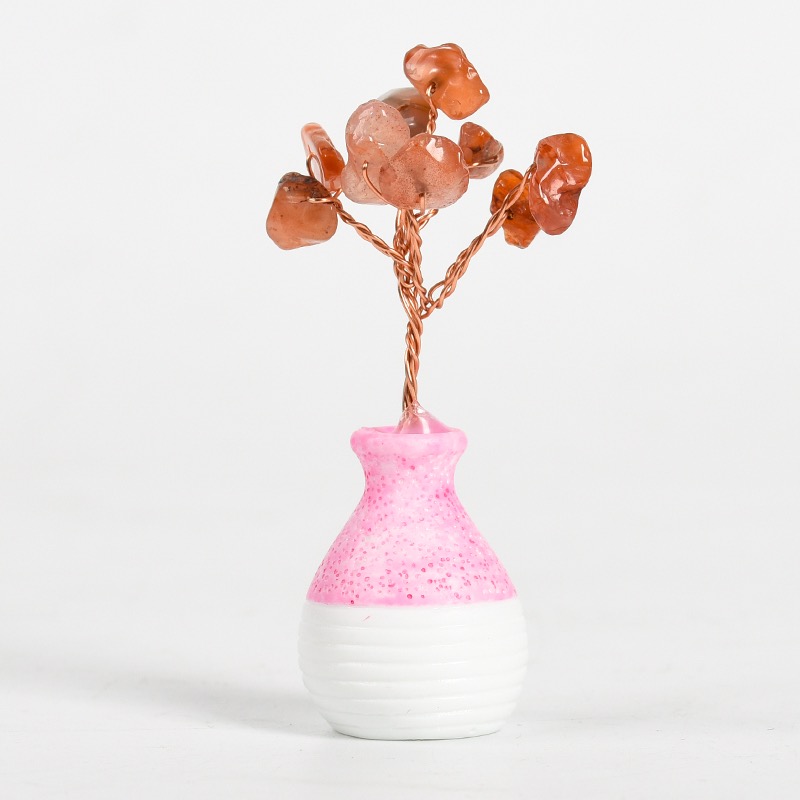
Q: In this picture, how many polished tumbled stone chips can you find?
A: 9